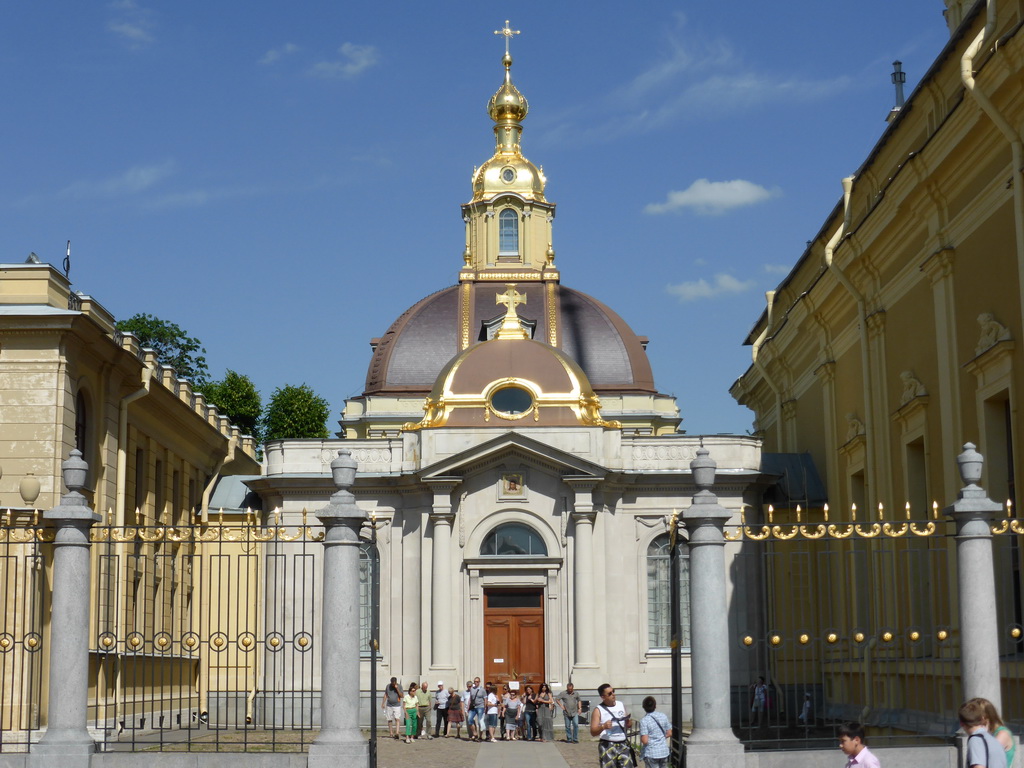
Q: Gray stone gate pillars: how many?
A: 4